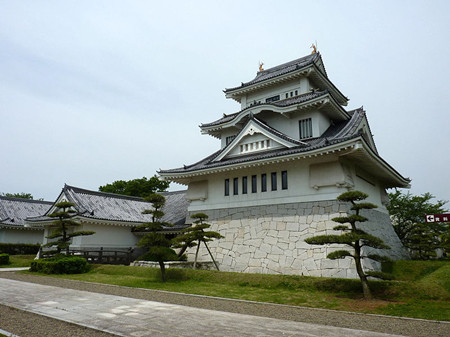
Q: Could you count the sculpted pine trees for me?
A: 4